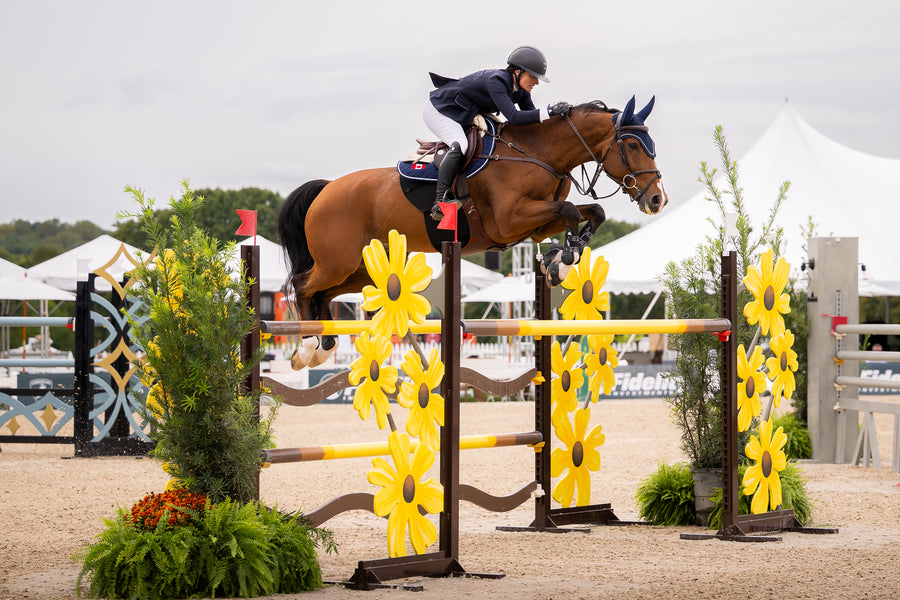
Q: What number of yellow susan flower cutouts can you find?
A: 12